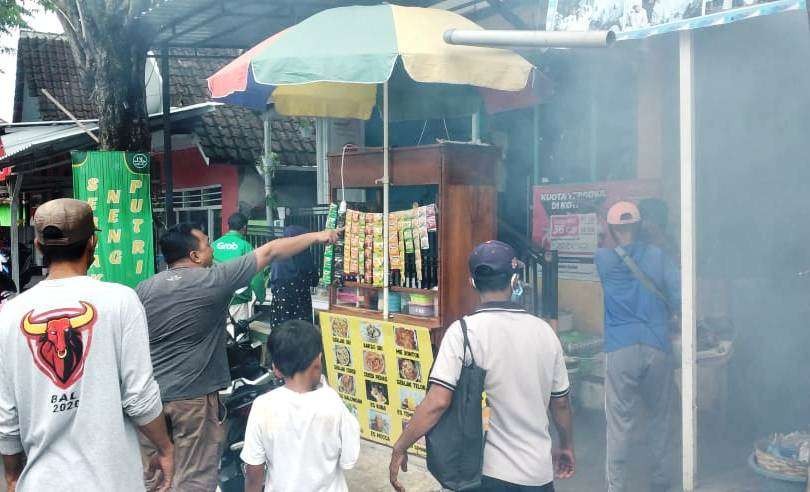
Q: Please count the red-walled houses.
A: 1